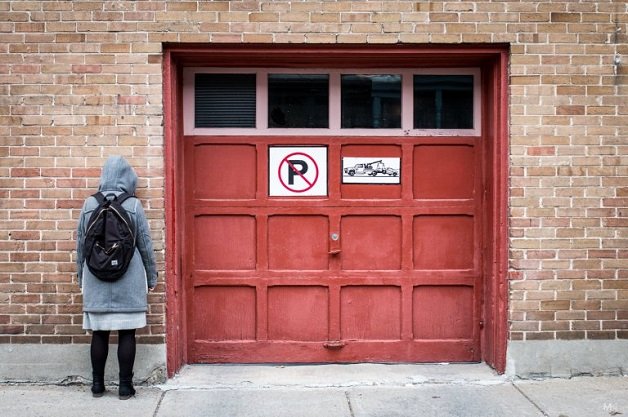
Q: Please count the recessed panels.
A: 12